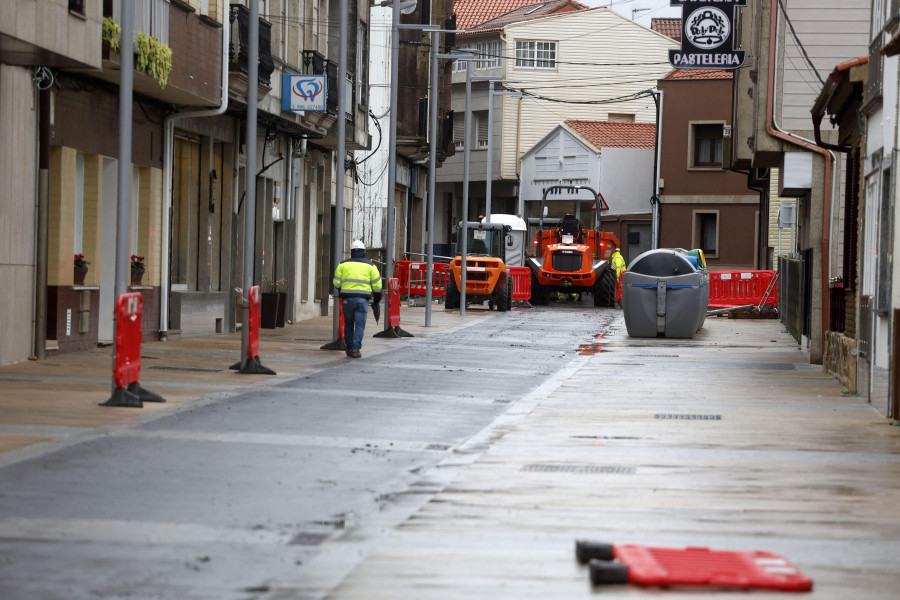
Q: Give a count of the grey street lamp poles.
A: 7